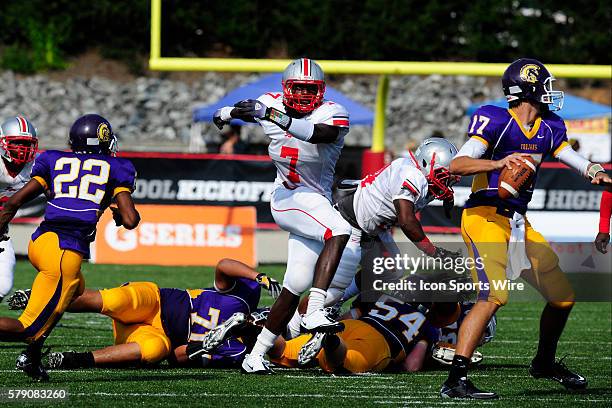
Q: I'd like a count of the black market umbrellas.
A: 0